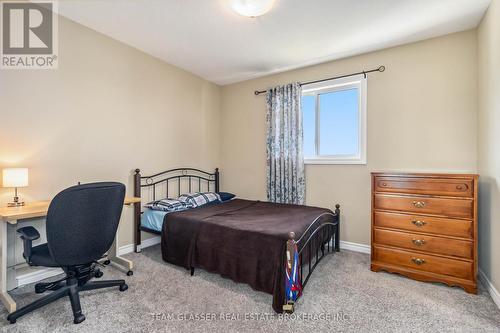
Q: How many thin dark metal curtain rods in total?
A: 1